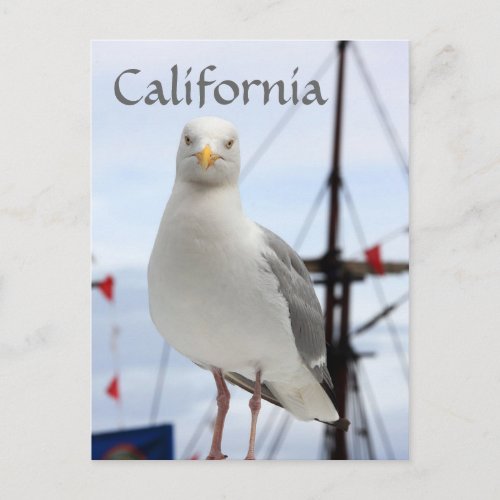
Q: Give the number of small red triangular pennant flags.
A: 3